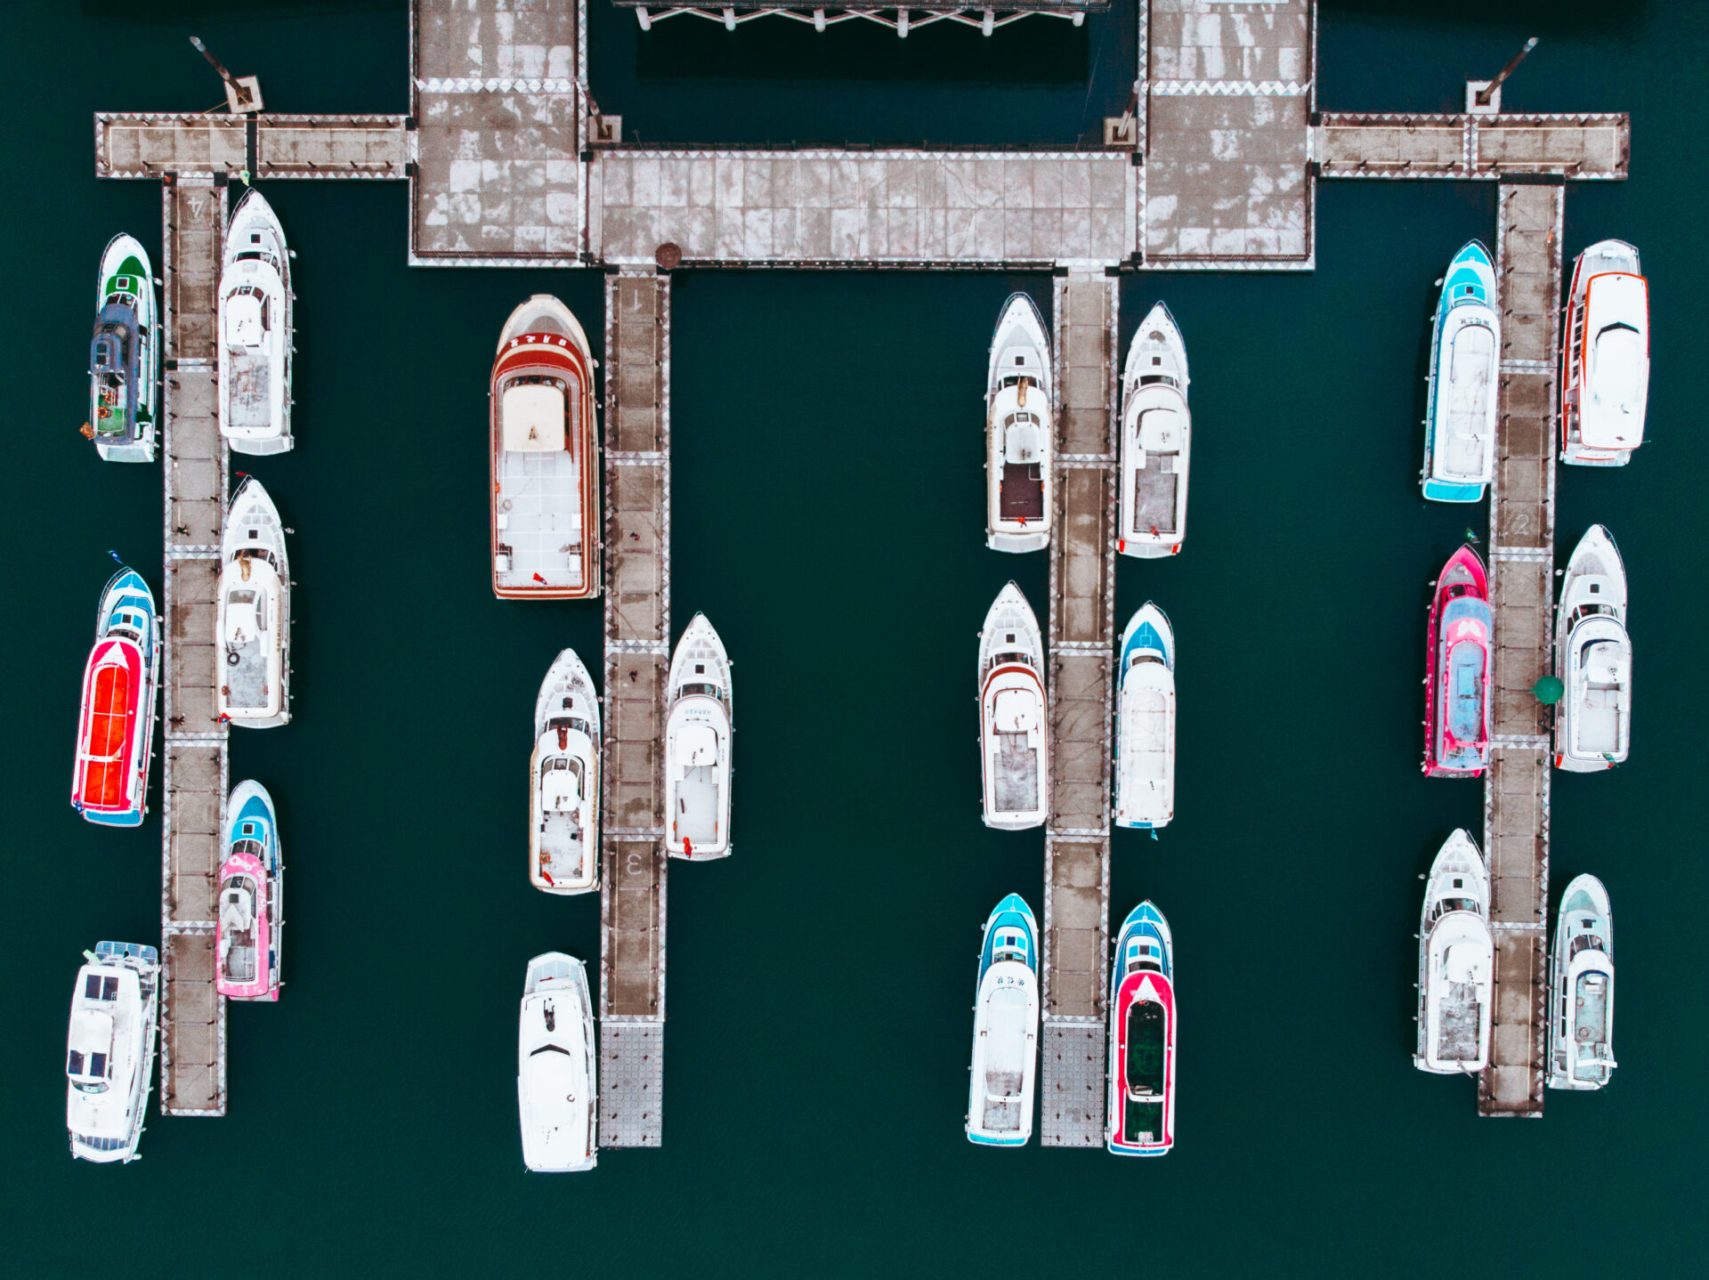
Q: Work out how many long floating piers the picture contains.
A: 4